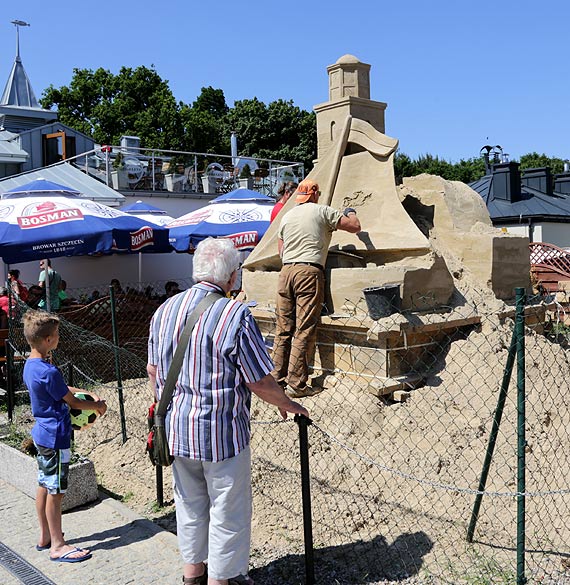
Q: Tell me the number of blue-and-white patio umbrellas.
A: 3